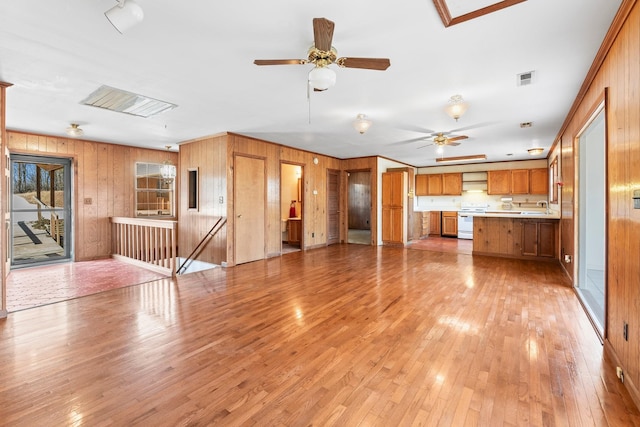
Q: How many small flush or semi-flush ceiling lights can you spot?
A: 4